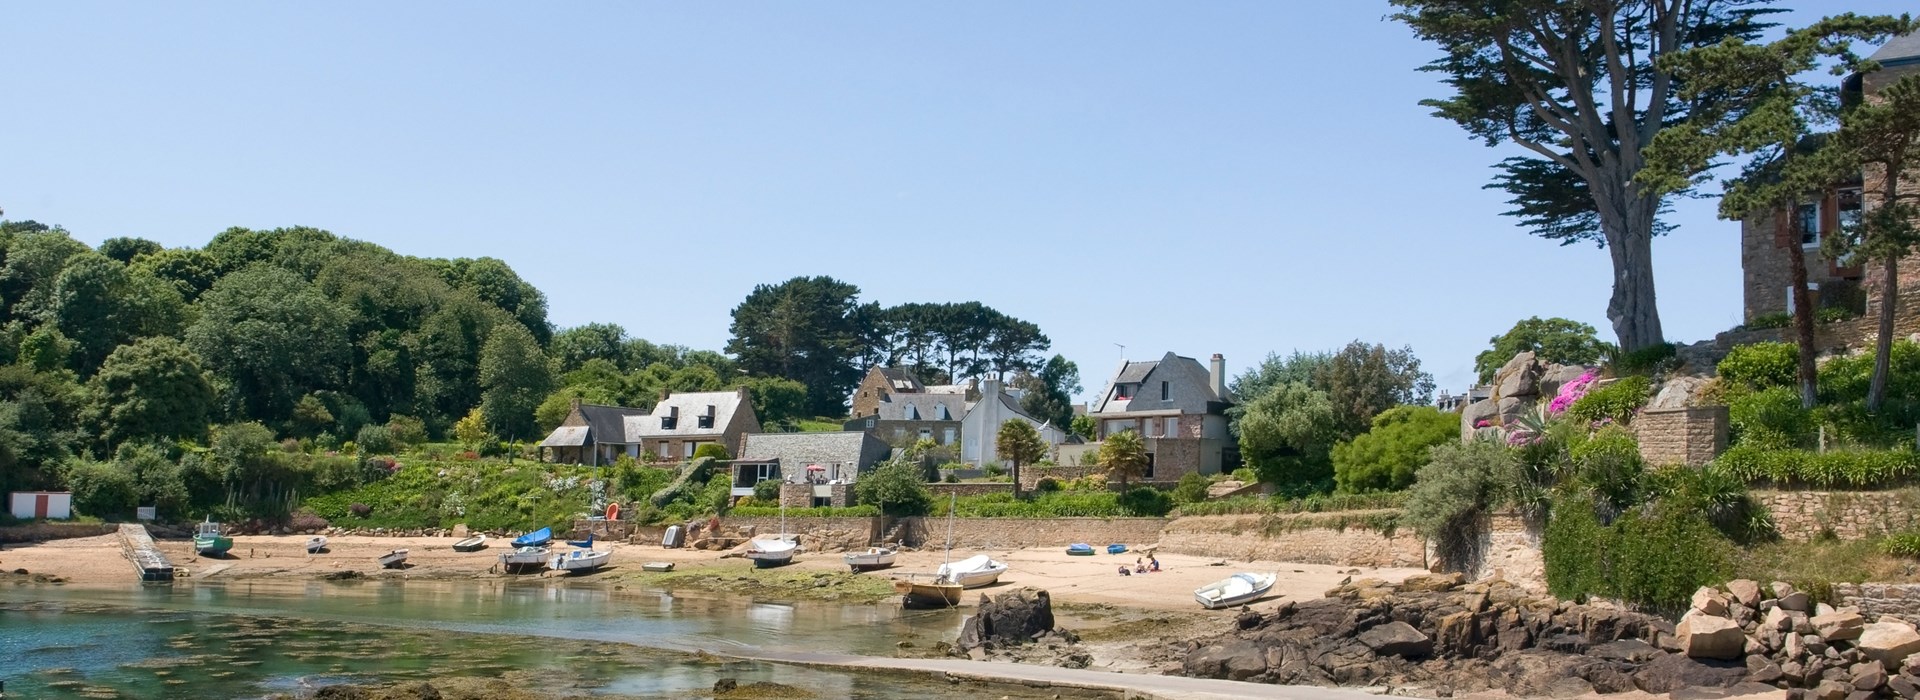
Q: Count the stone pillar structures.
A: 1